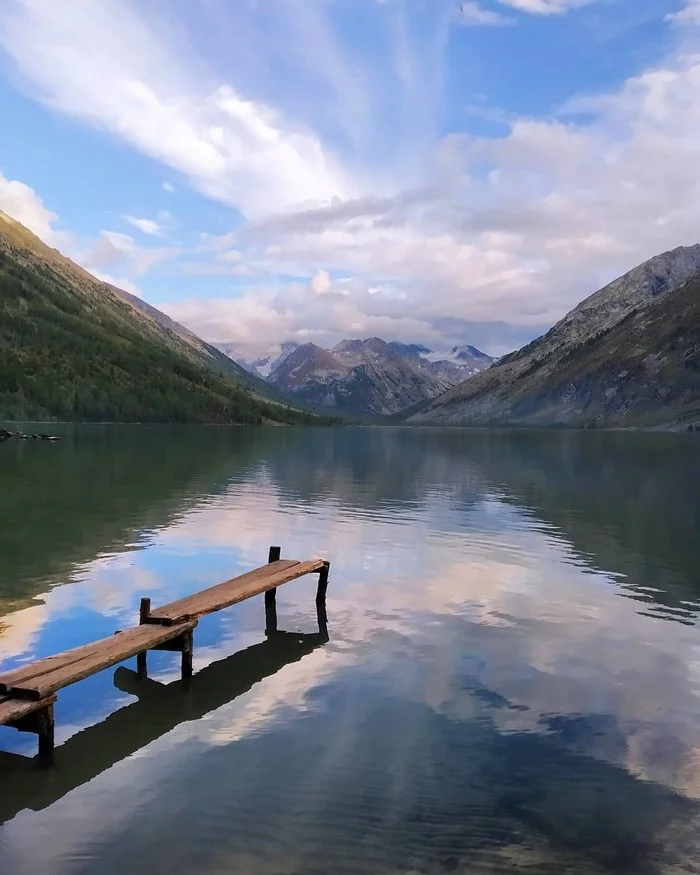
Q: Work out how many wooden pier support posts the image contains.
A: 5